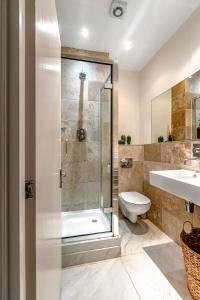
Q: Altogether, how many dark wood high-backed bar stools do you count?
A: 0